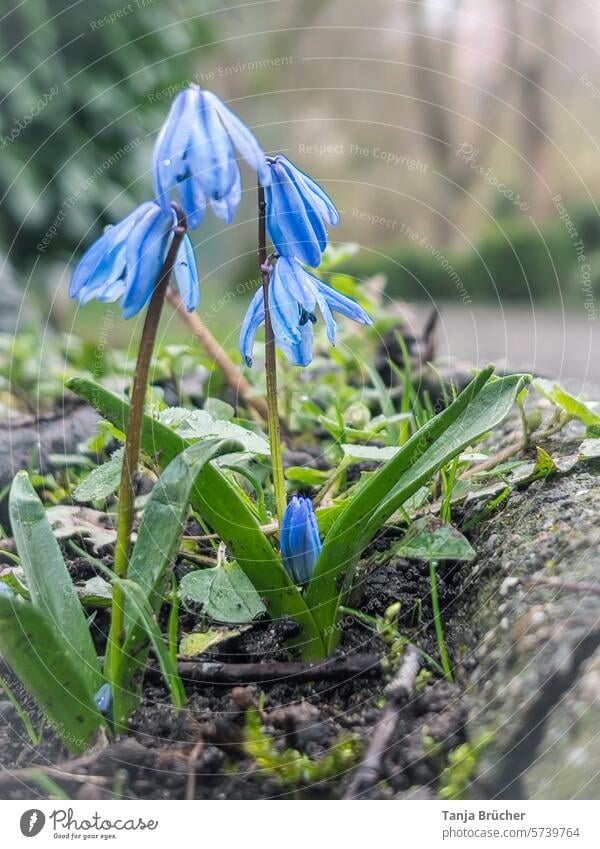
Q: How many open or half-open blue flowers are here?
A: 4